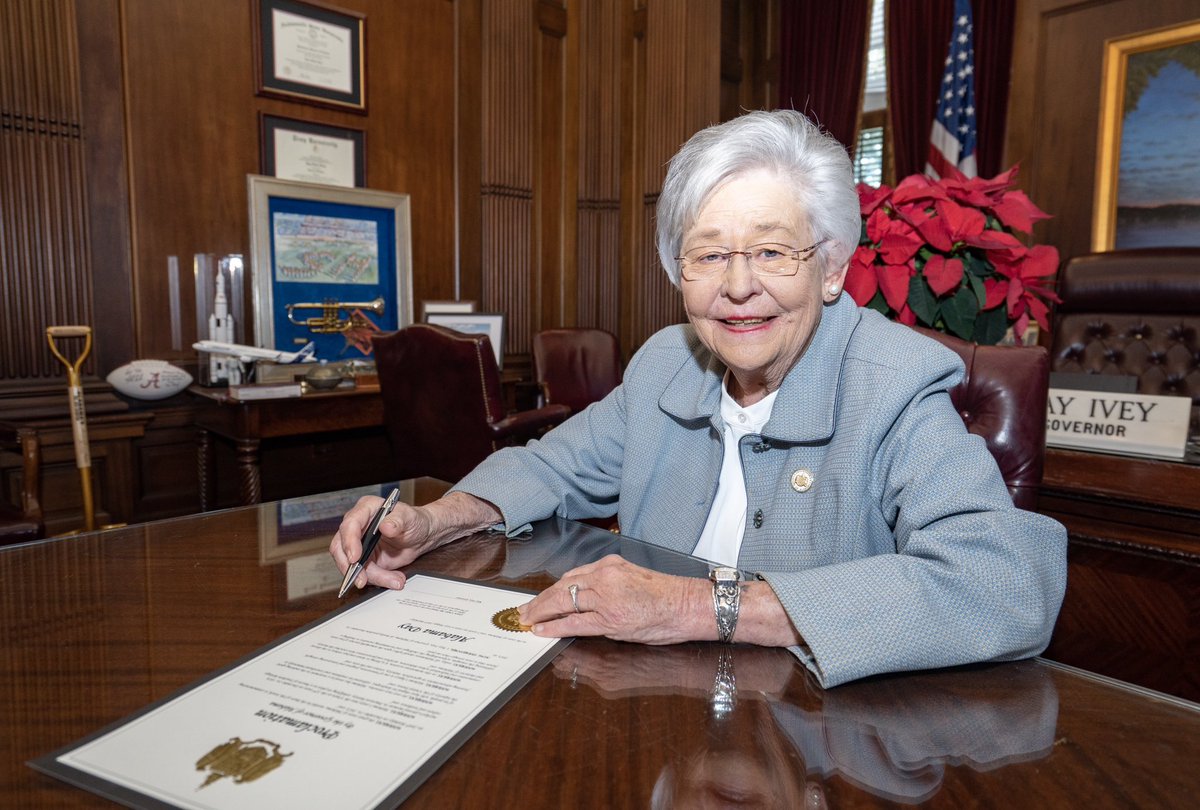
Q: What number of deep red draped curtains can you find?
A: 2